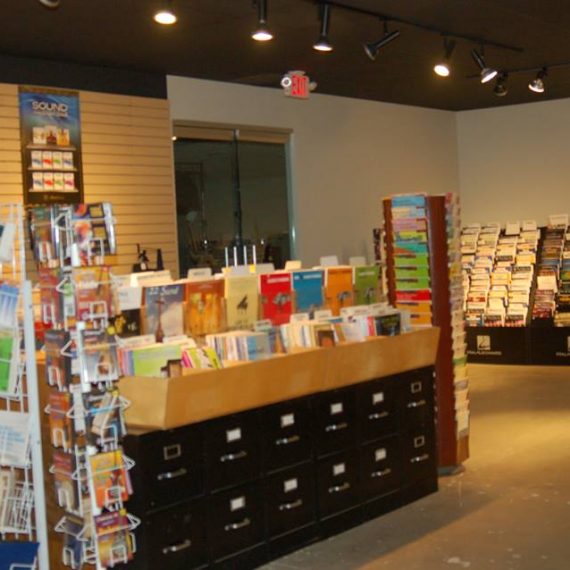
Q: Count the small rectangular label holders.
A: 11